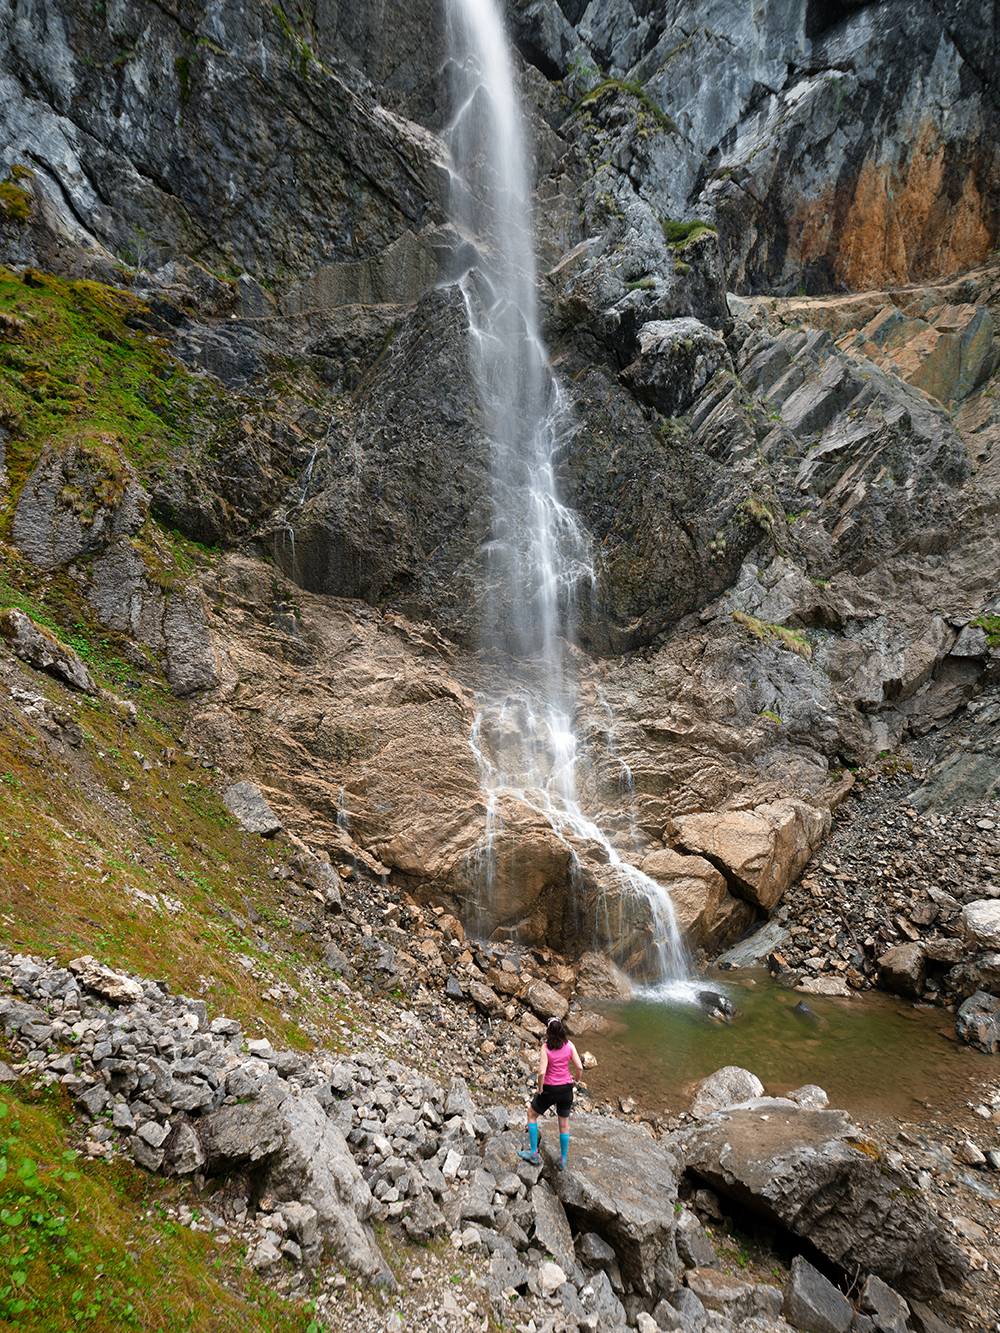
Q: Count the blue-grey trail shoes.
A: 2